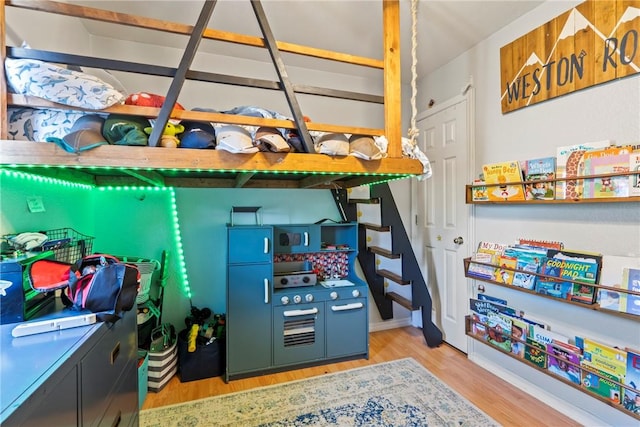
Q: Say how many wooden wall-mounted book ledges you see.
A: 3